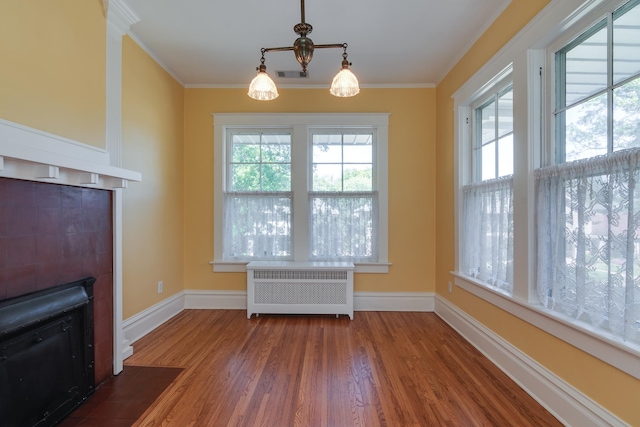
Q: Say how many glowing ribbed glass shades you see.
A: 2